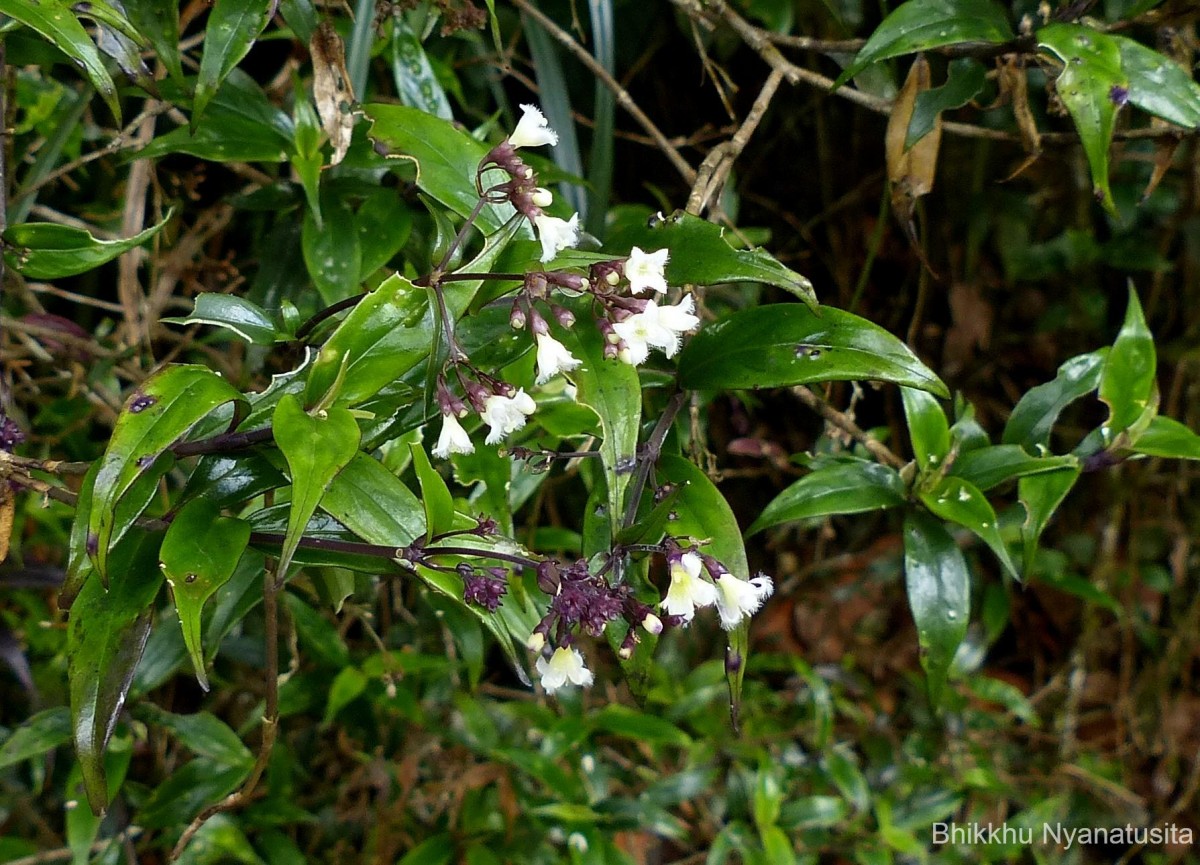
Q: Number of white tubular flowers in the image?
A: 11